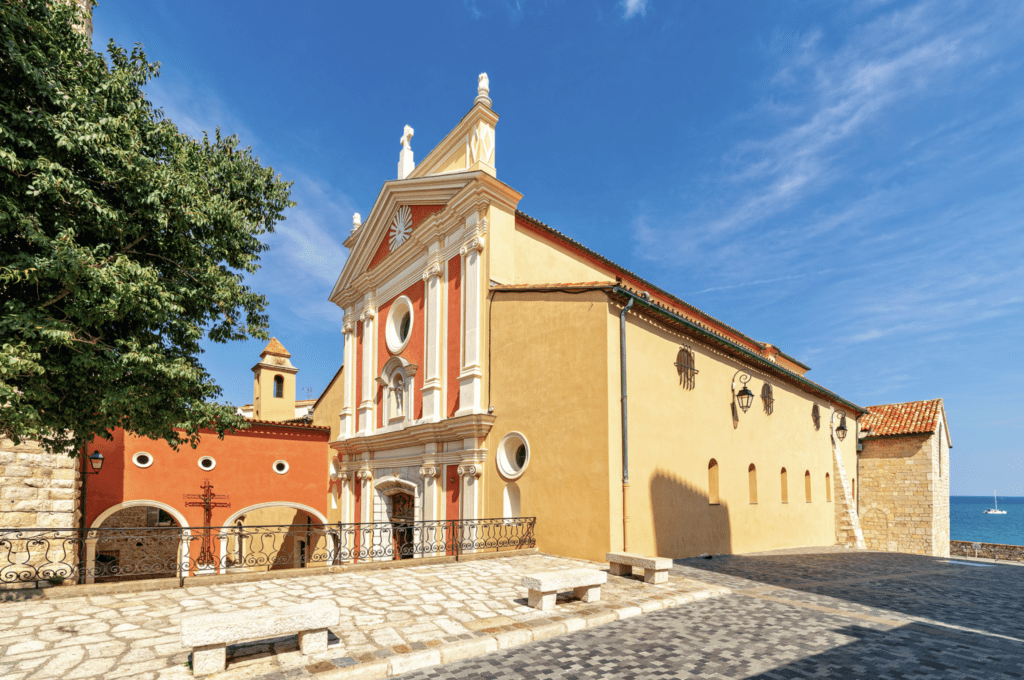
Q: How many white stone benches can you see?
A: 3